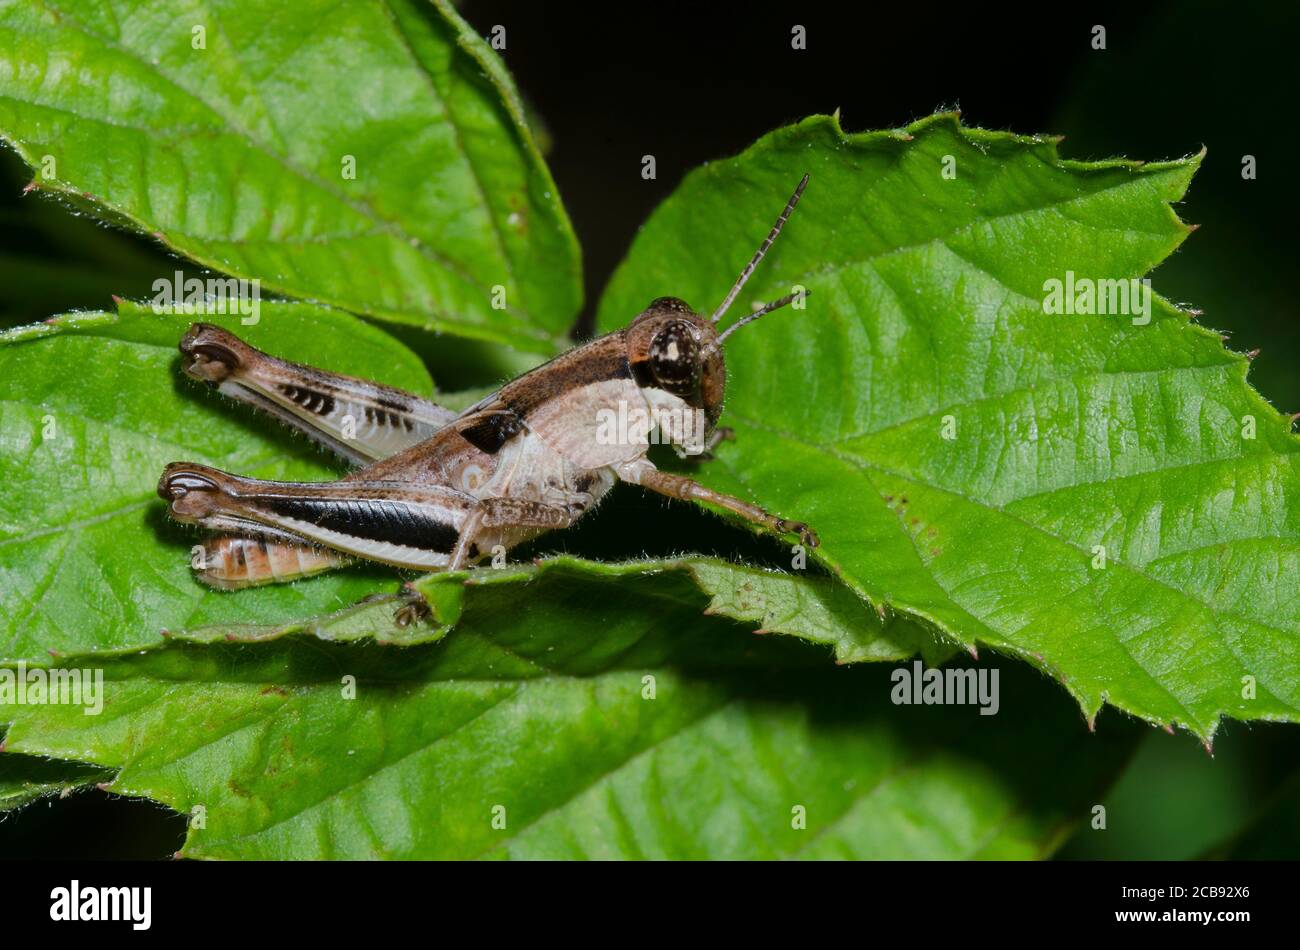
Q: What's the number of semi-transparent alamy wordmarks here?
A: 5